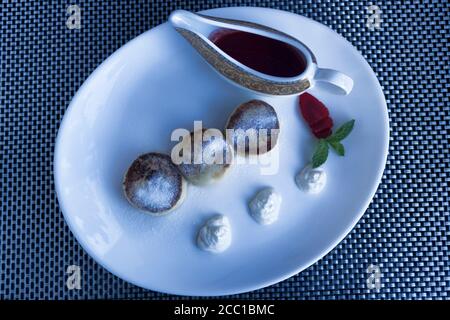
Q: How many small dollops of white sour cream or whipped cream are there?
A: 3